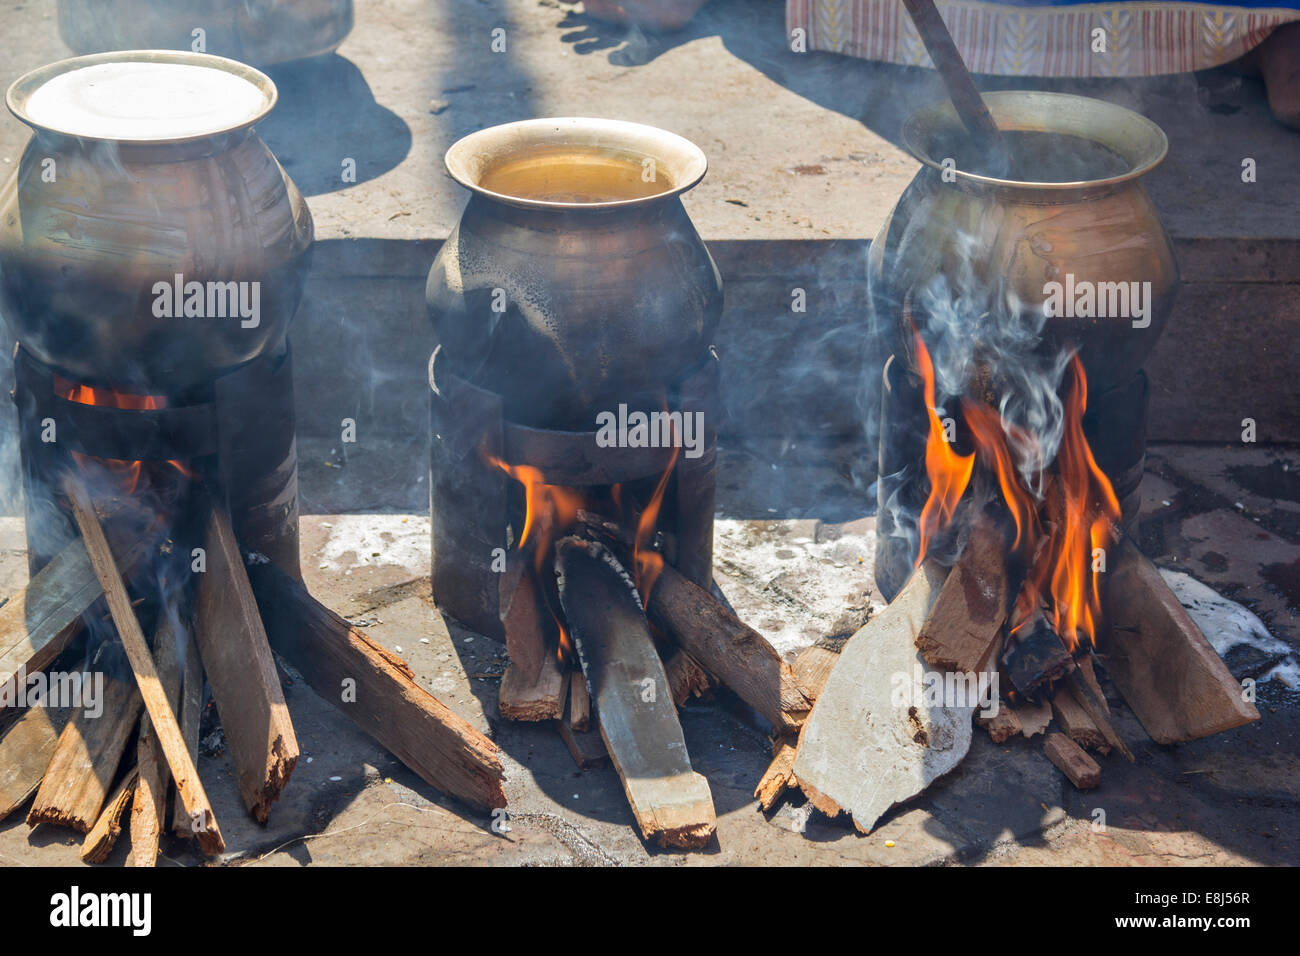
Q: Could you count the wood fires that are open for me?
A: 3